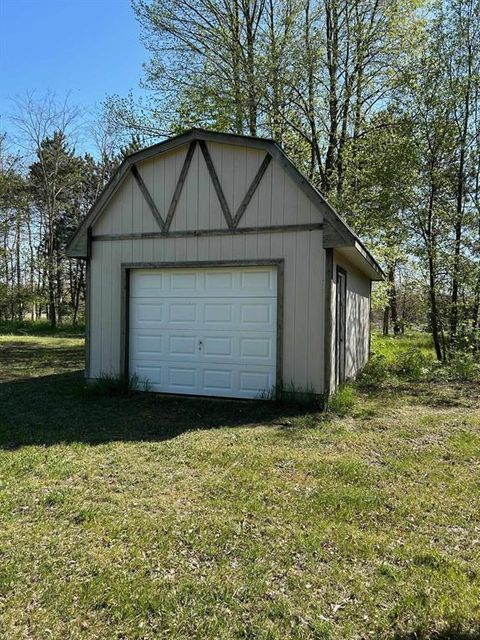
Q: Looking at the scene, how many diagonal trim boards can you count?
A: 4